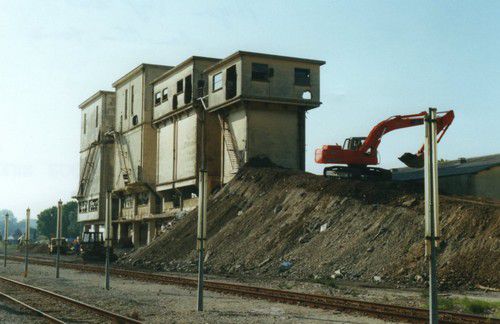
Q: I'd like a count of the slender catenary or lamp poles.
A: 6